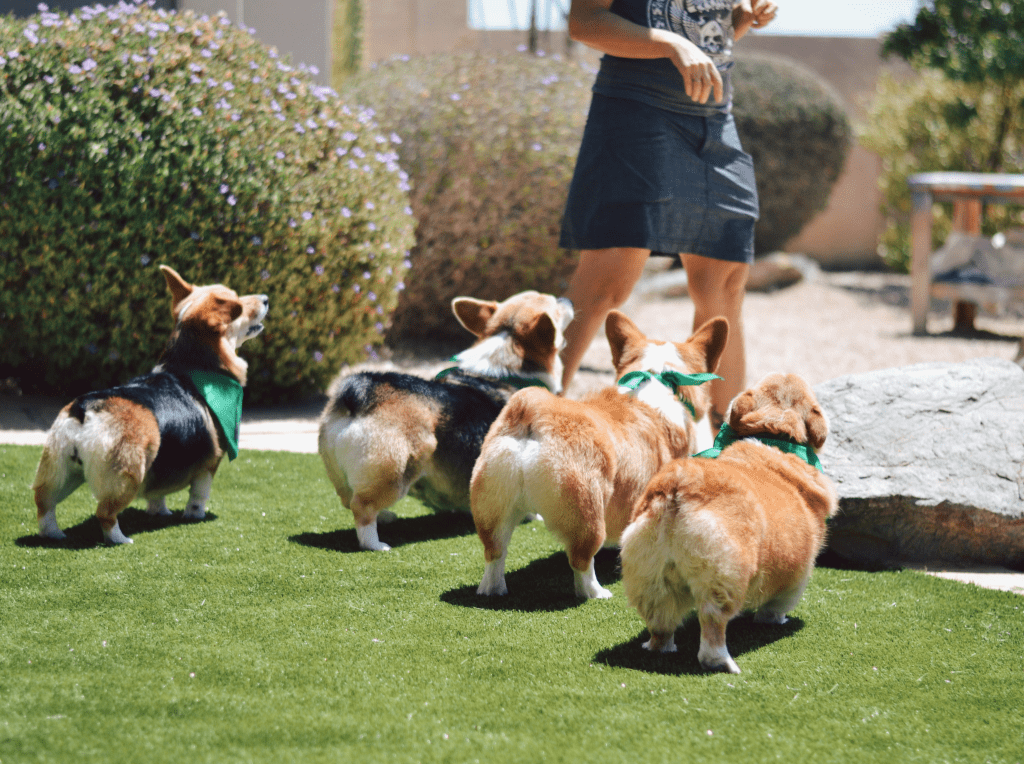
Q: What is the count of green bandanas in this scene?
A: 4